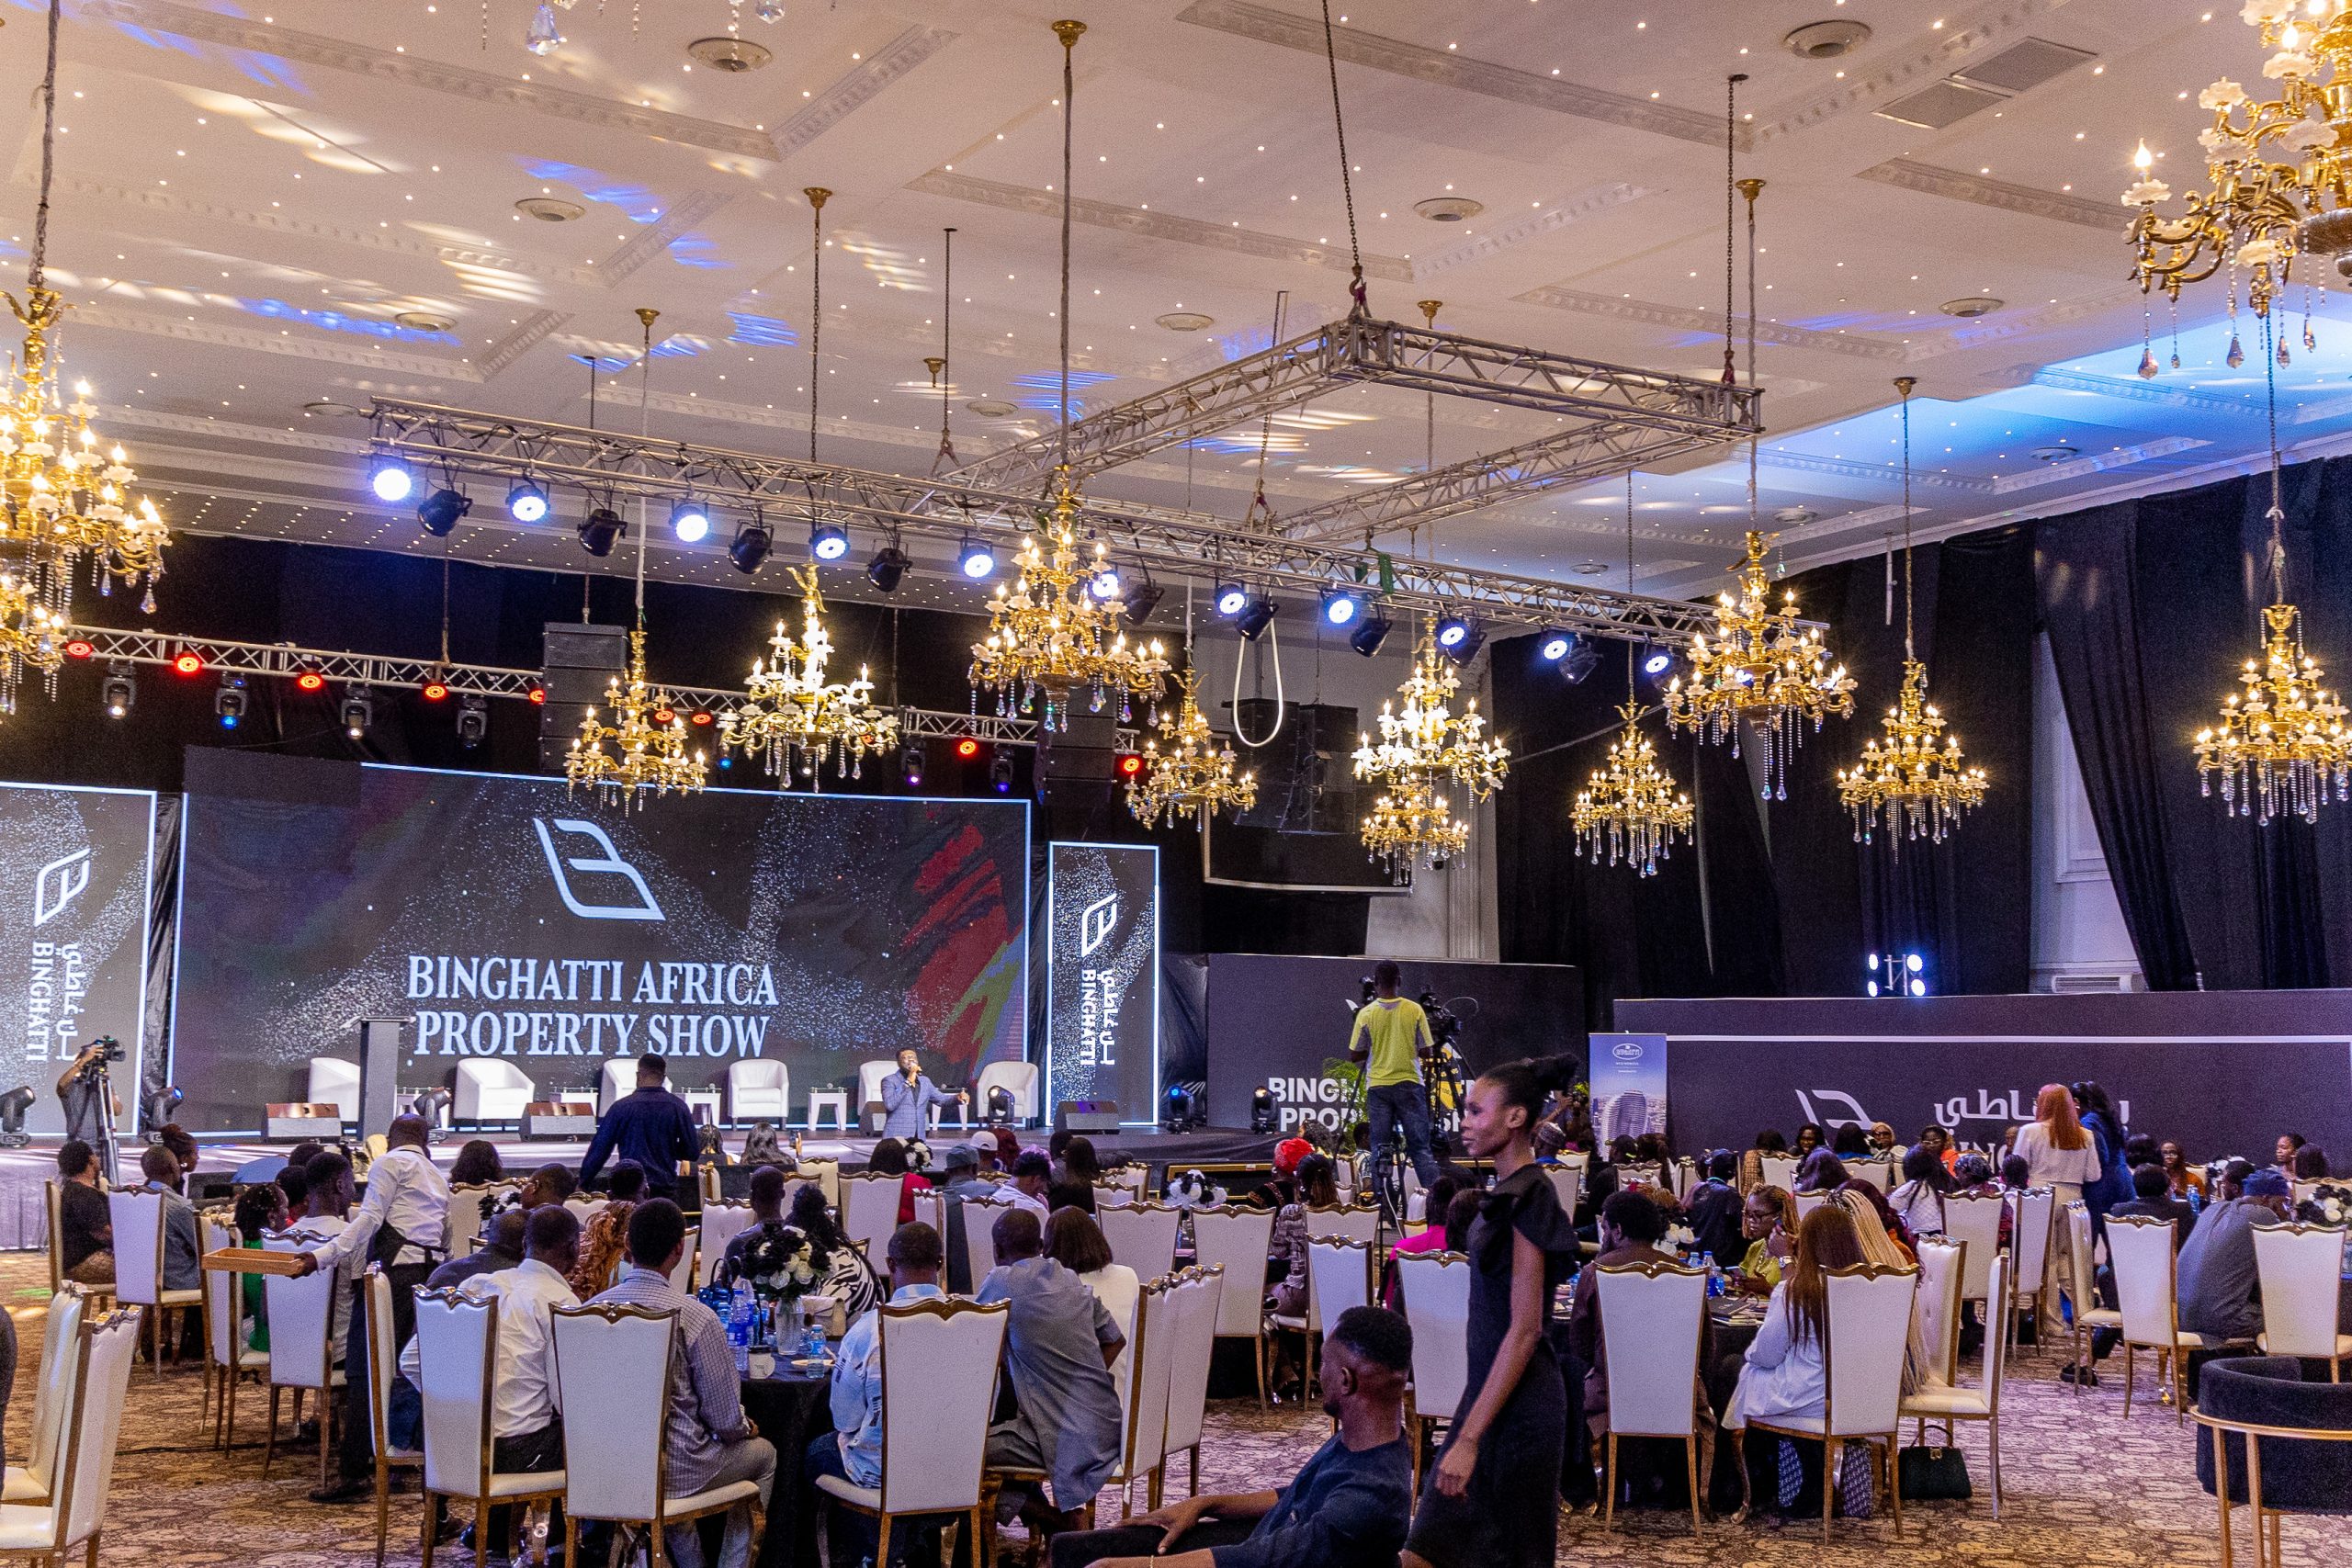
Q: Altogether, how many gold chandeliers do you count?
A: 13